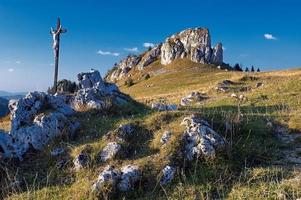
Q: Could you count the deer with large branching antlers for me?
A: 0